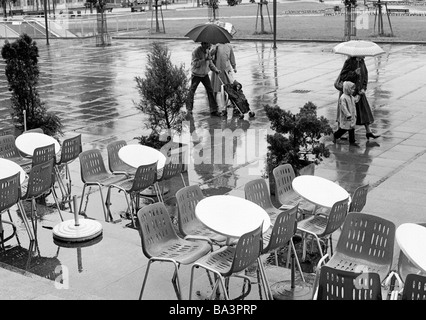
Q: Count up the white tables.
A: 6